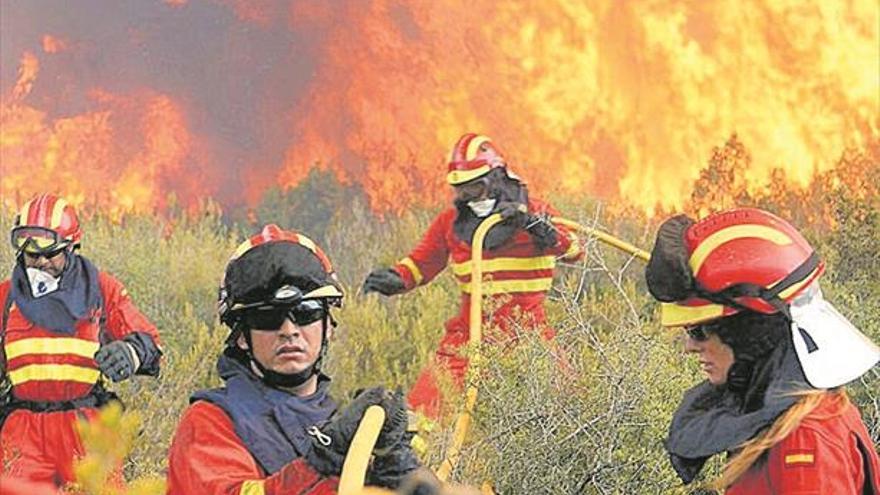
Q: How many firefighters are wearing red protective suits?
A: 4